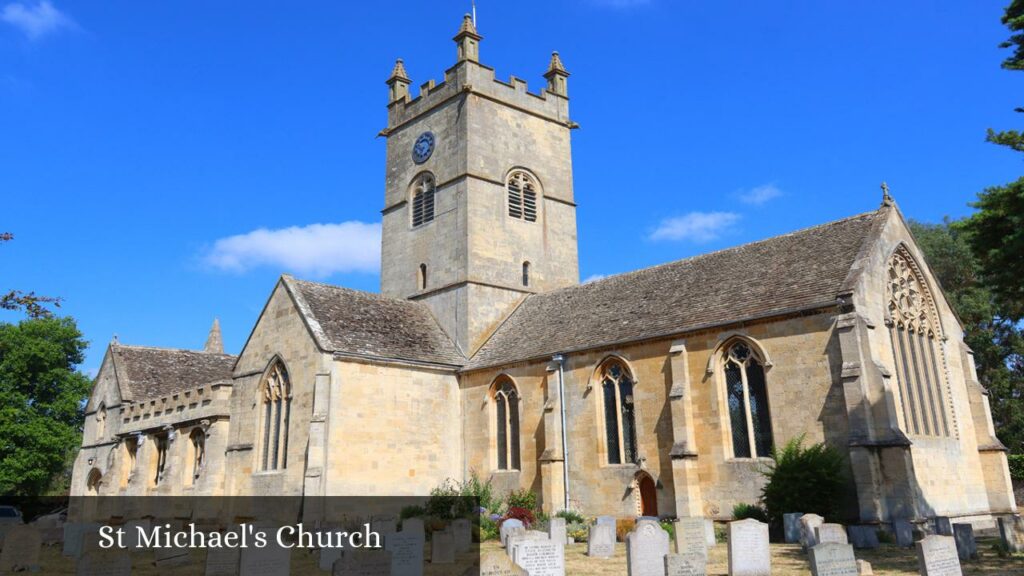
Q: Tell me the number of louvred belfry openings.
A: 2